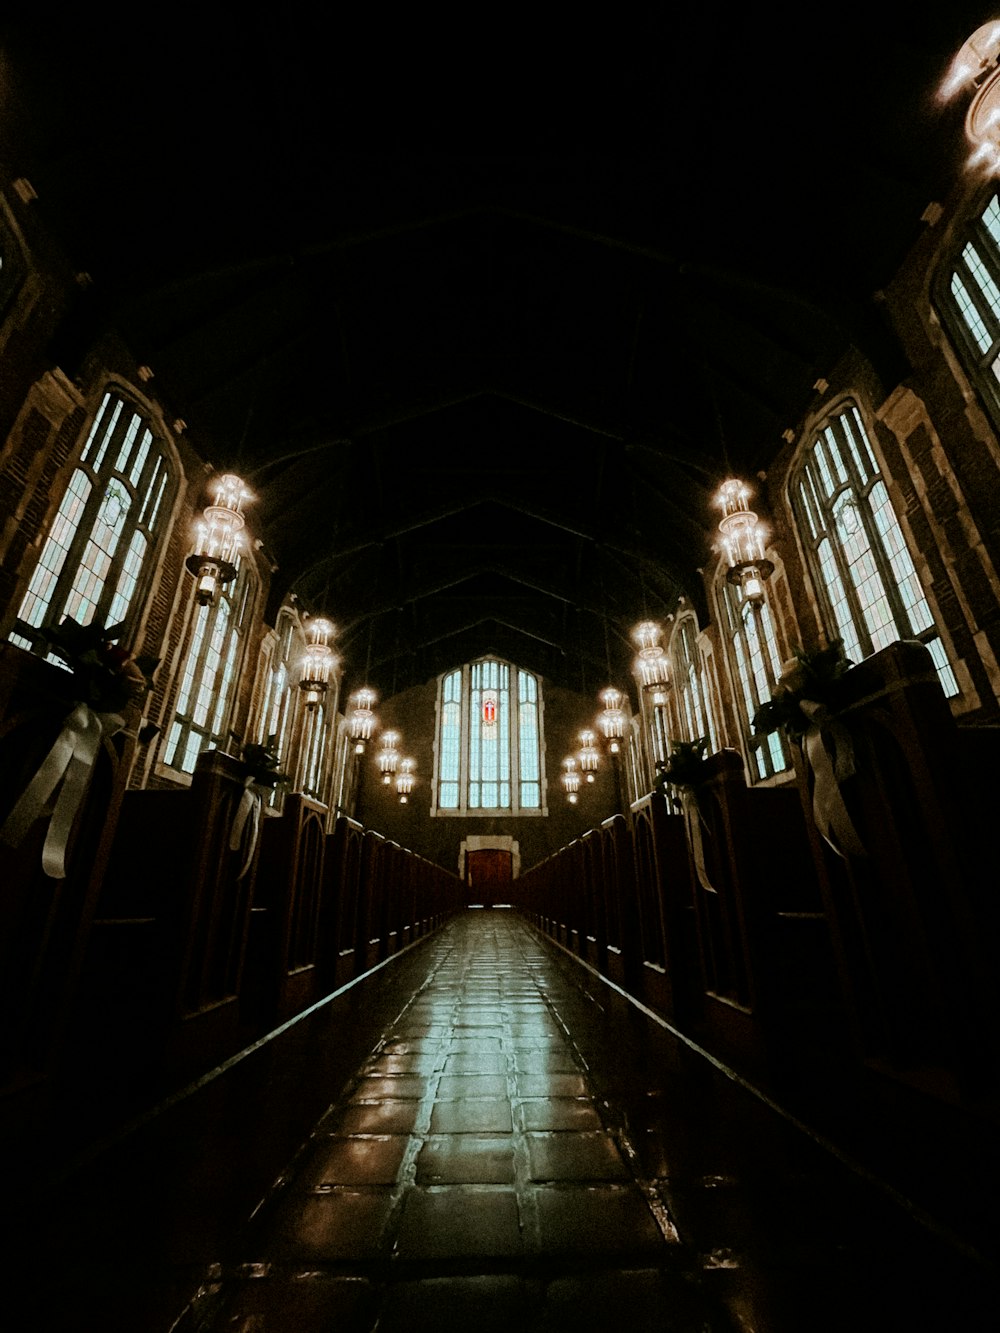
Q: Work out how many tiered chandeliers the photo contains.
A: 11